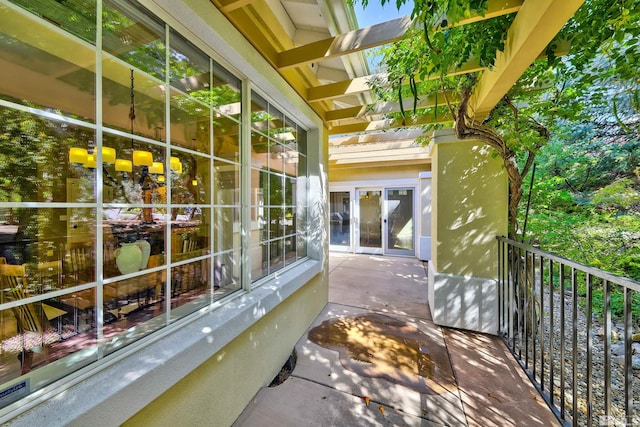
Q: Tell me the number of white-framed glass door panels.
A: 3